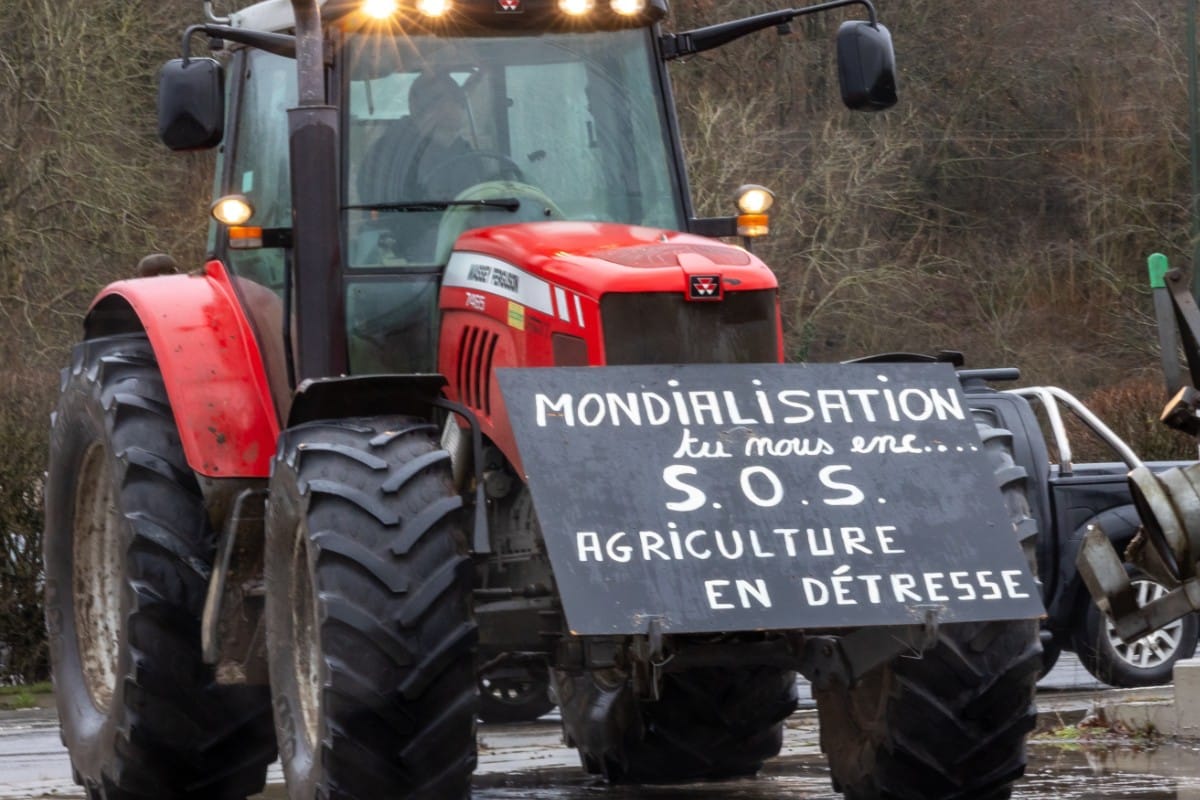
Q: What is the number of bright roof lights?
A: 4